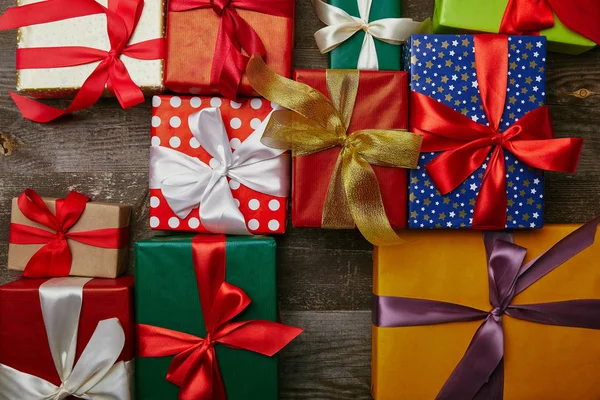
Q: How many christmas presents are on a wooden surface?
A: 11